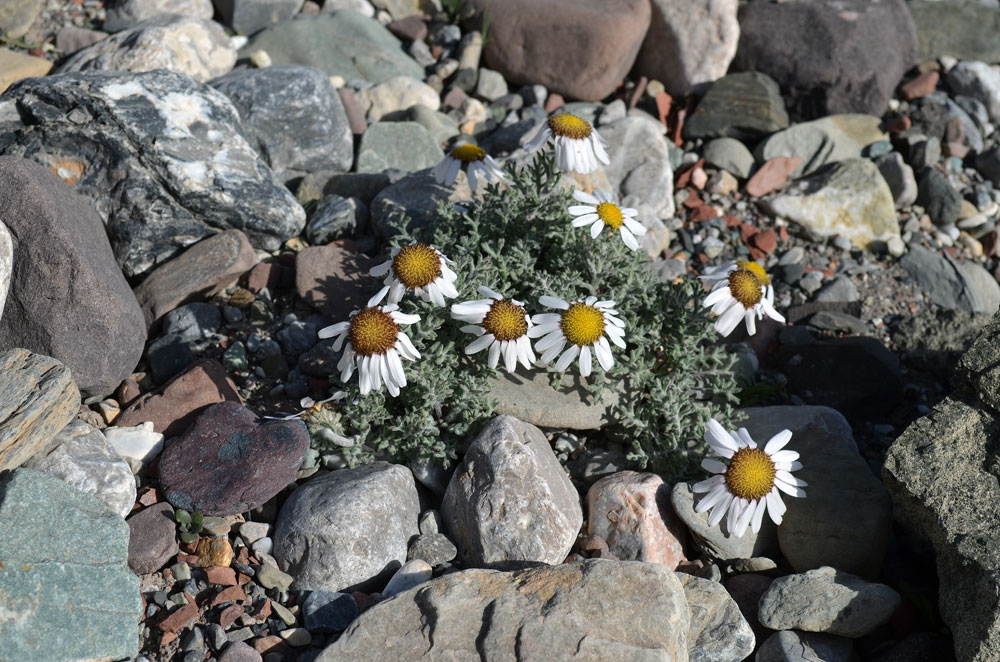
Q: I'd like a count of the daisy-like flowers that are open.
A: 10